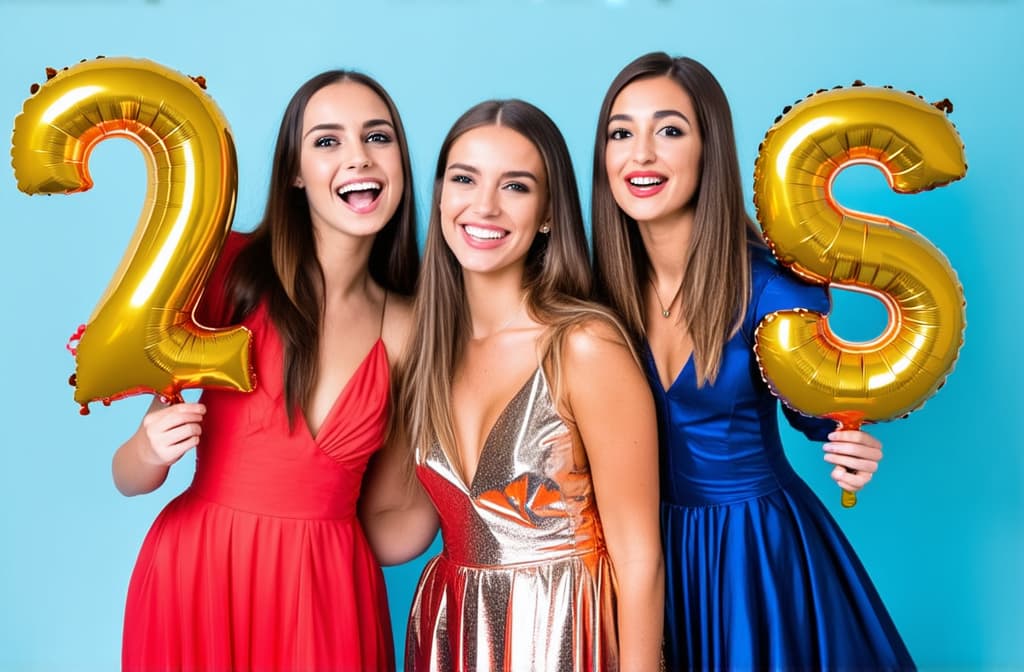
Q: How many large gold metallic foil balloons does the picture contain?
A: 2